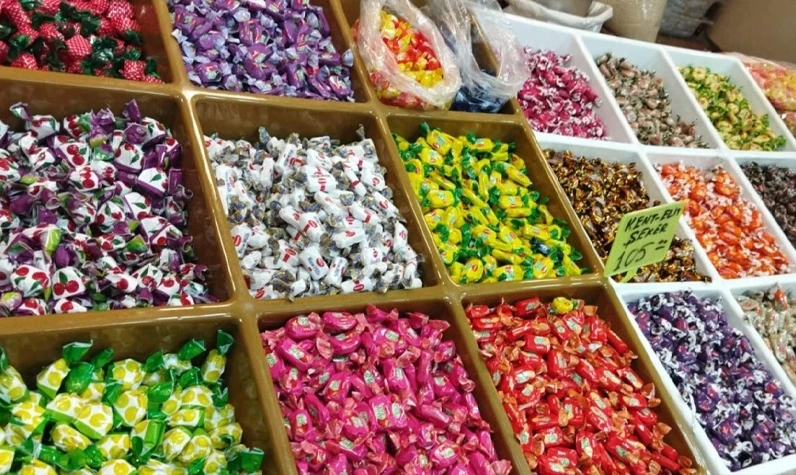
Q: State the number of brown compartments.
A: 9